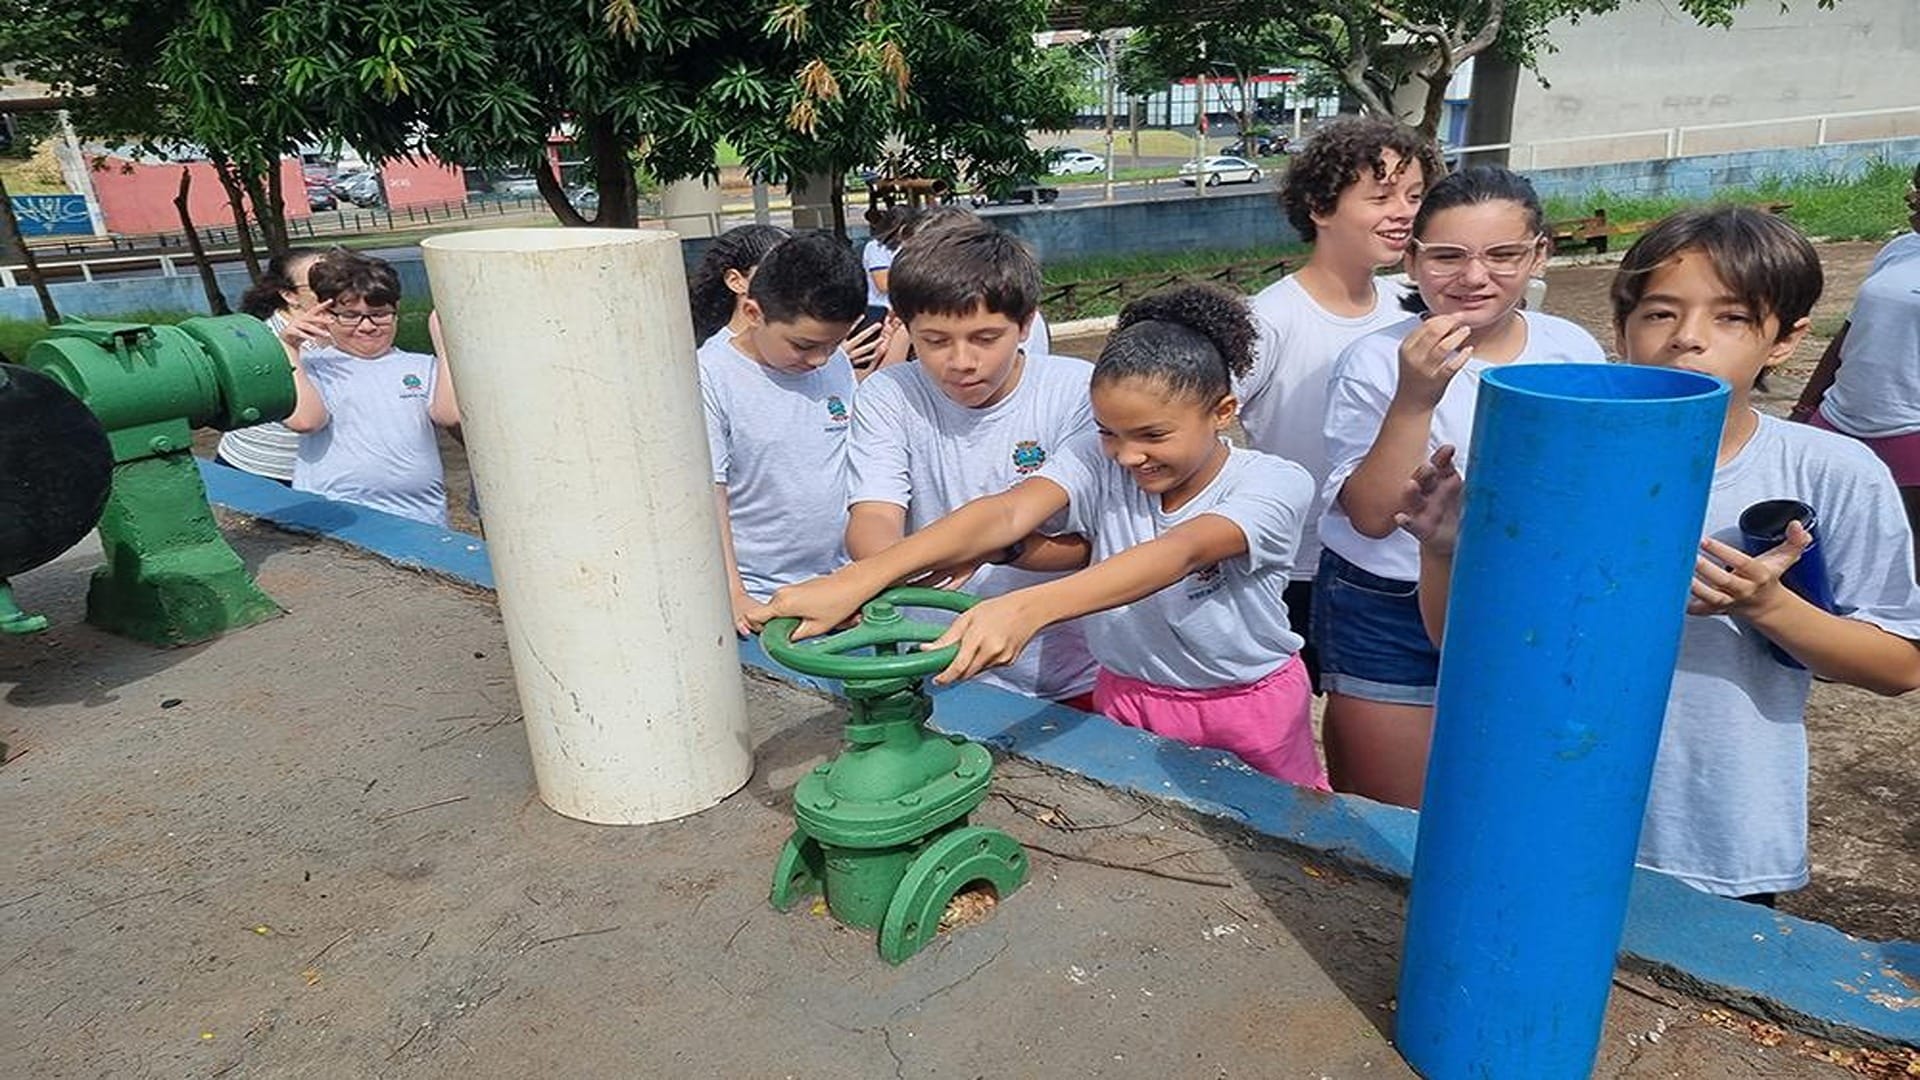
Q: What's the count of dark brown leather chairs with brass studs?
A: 0